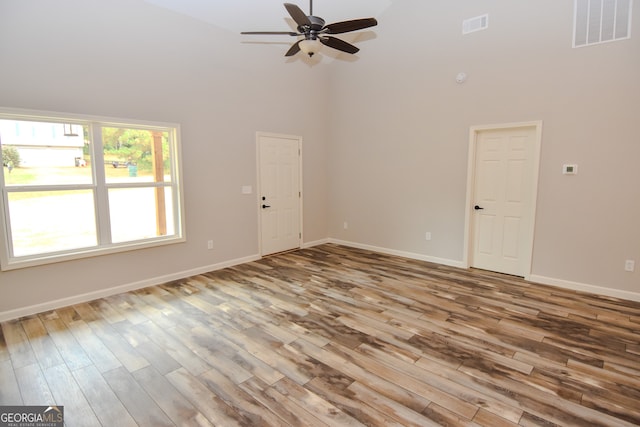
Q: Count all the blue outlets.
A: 0